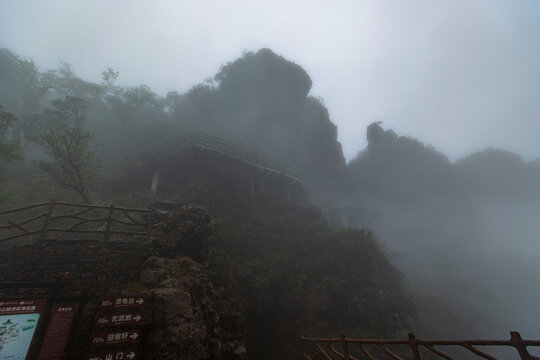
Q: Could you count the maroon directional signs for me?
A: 4